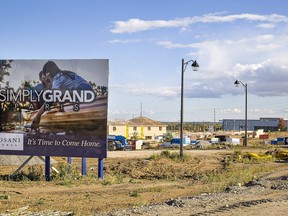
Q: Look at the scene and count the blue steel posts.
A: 4